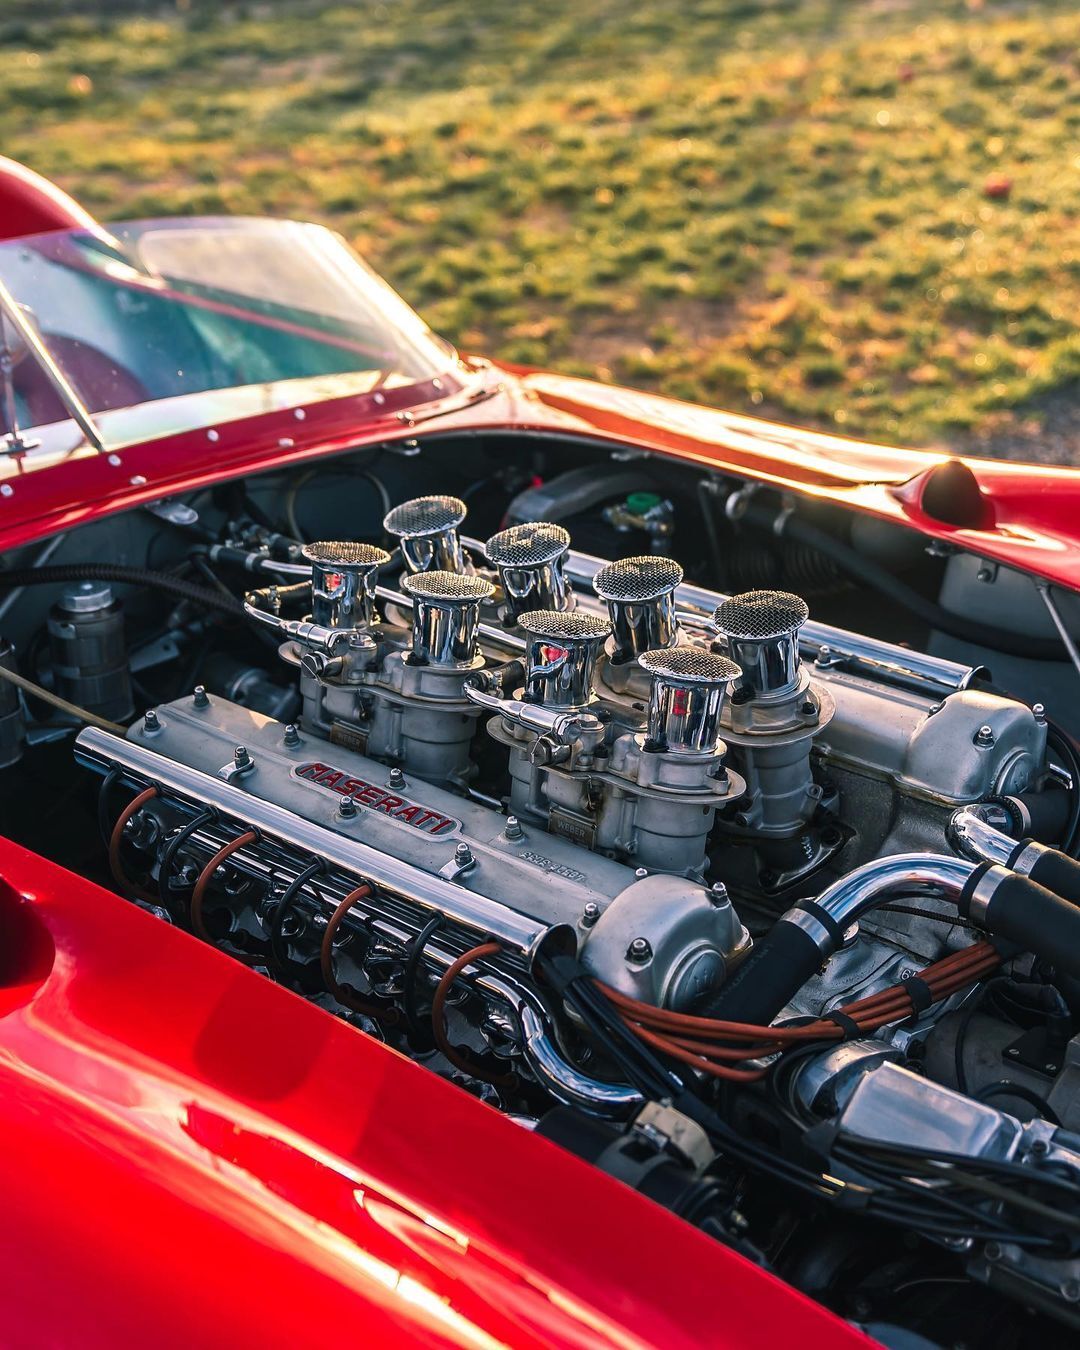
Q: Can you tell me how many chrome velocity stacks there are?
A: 8